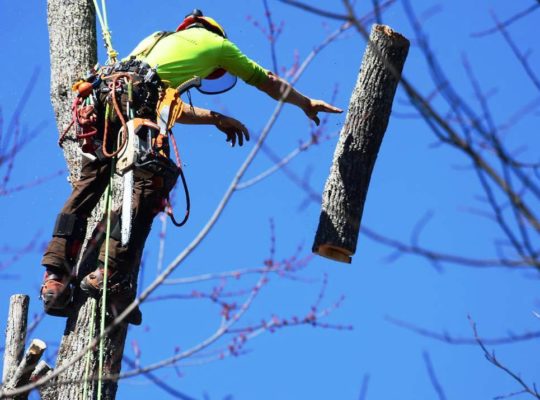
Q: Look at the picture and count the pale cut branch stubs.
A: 3